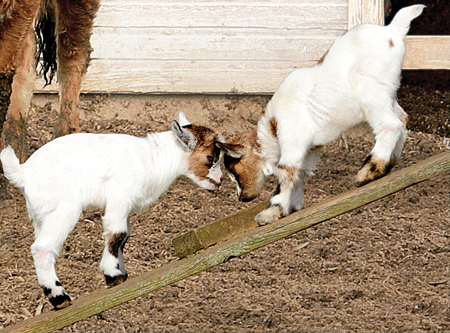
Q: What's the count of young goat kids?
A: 2